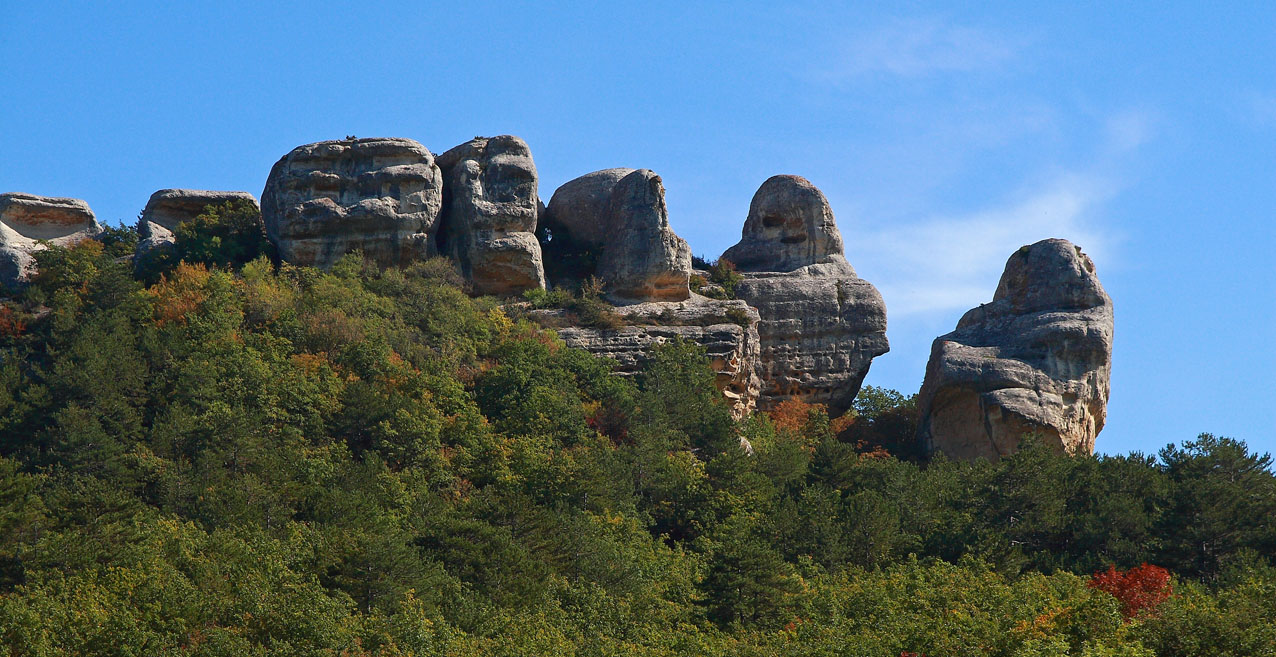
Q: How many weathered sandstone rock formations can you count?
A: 7